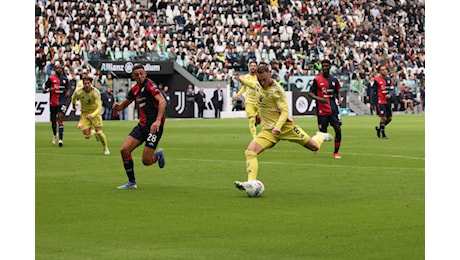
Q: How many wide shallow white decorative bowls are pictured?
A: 0